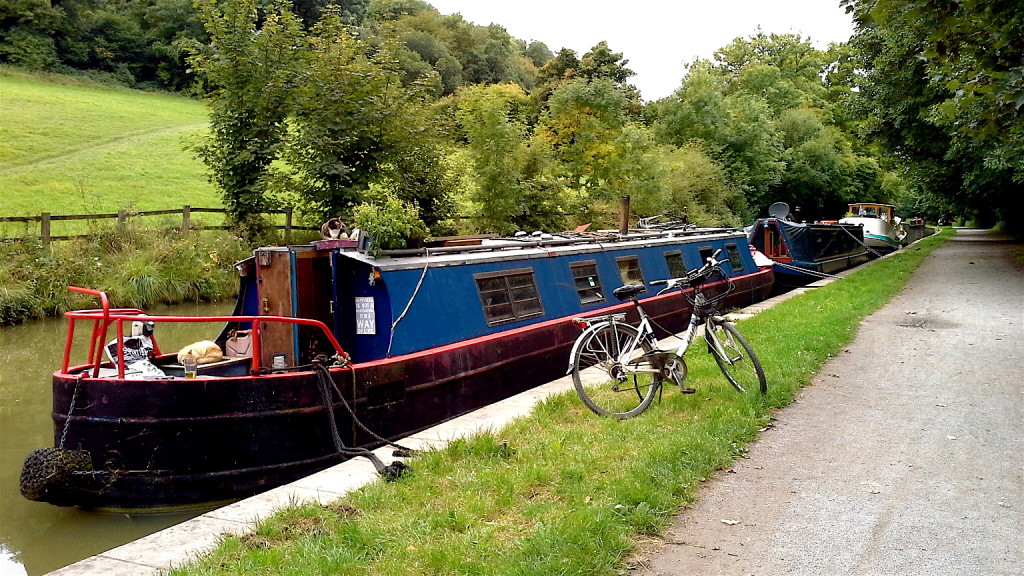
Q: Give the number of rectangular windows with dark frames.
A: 6